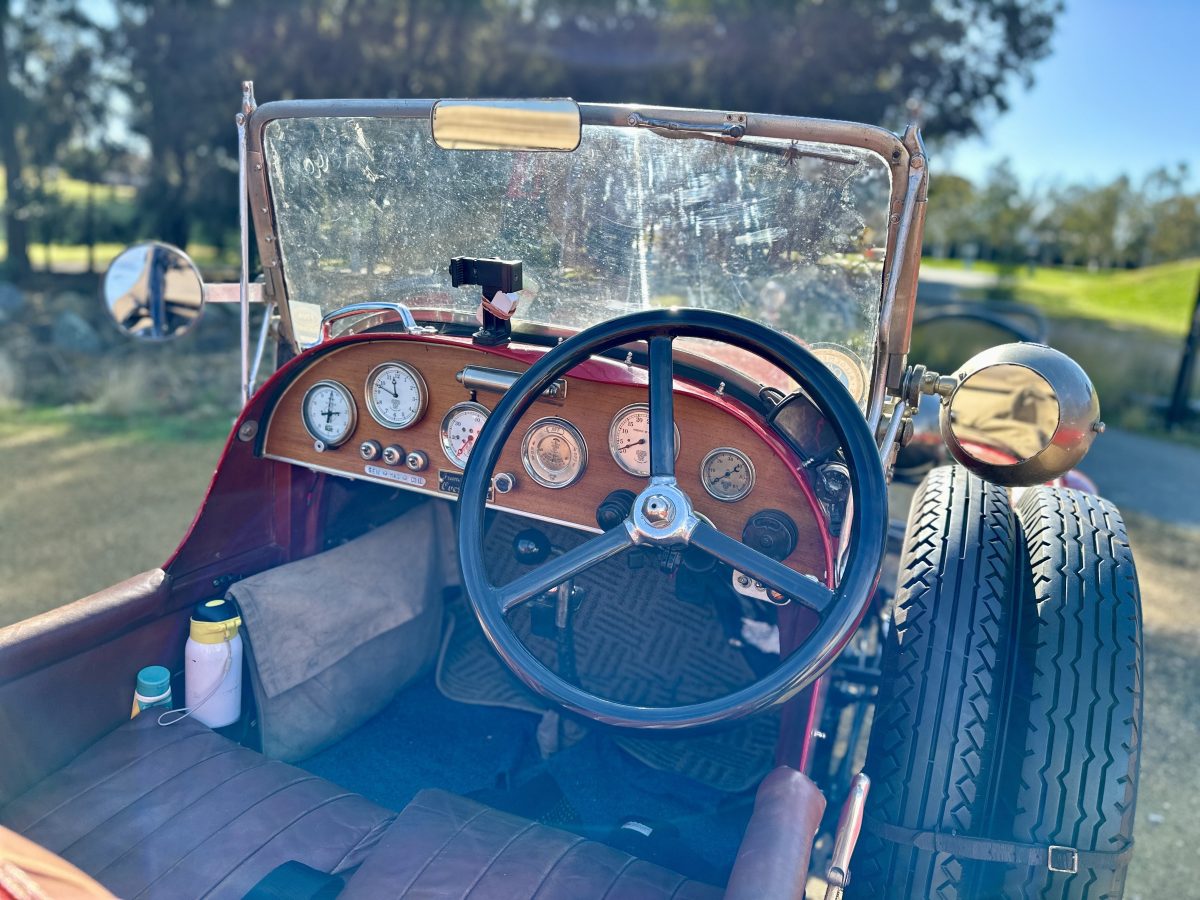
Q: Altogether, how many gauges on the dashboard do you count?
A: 6